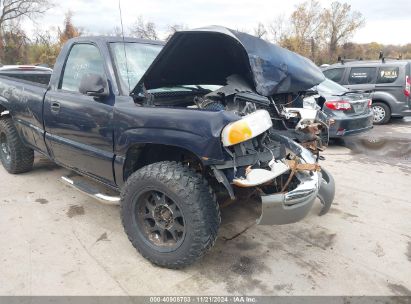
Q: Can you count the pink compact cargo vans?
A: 0